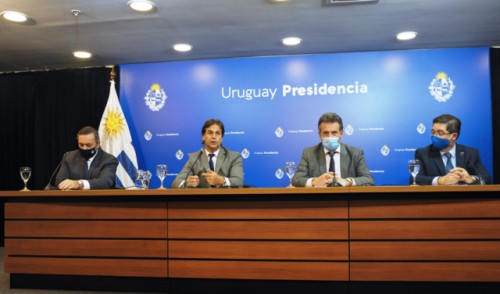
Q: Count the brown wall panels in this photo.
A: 12